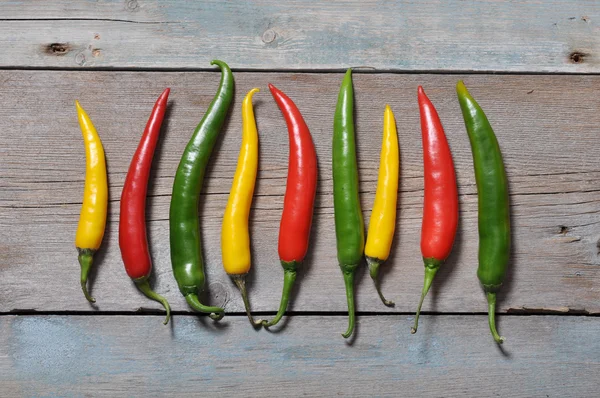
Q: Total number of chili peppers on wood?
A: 9